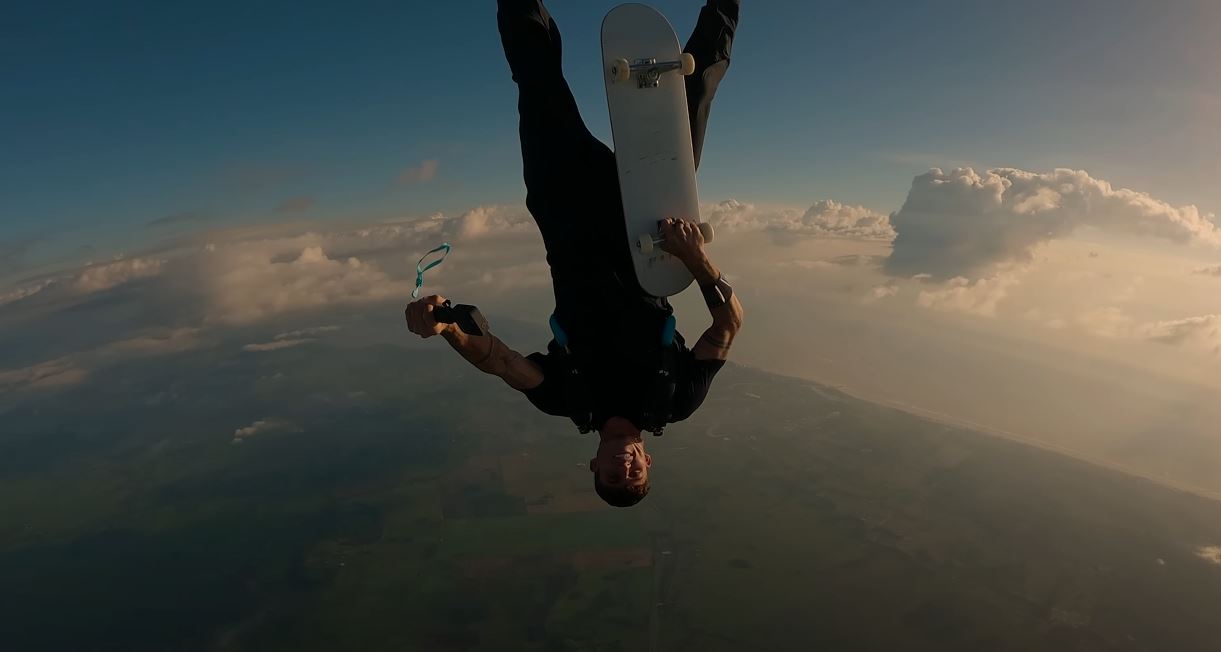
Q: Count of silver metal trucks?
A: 2